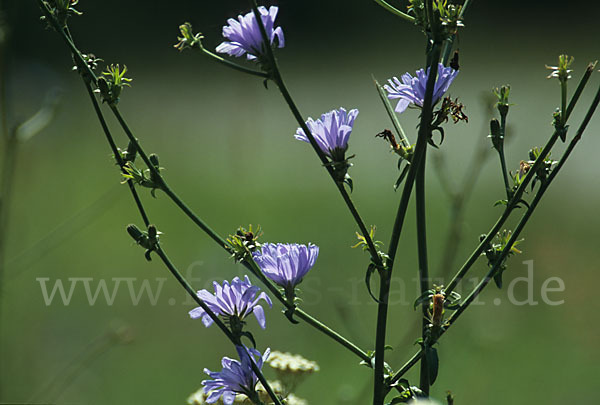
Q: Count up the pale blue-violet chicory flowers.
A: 6